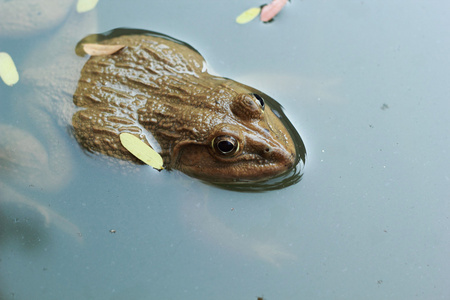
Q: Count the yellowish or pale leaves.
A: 4